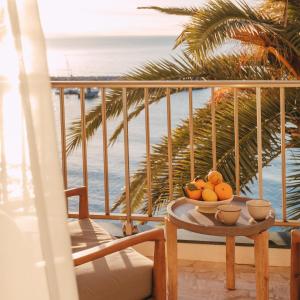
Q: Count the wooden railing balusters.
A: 11